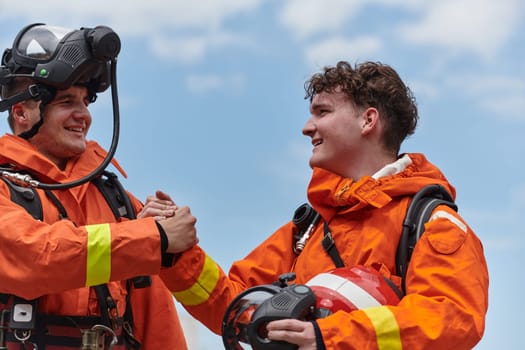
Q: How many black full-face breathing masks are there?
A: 2